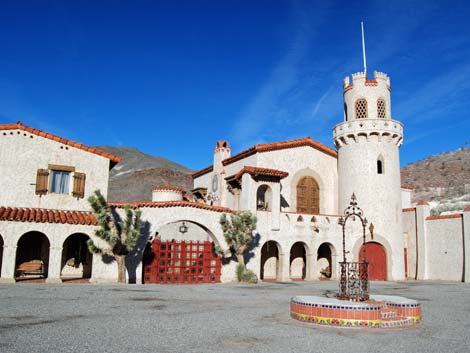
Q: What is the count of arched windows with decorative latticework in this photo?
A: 2